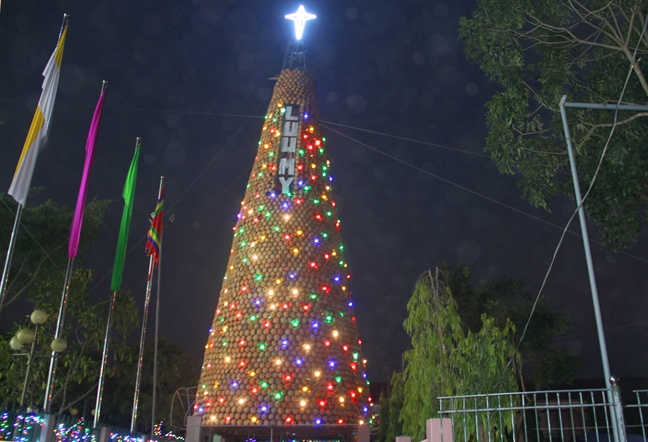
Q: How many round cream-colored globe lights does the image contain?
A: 4